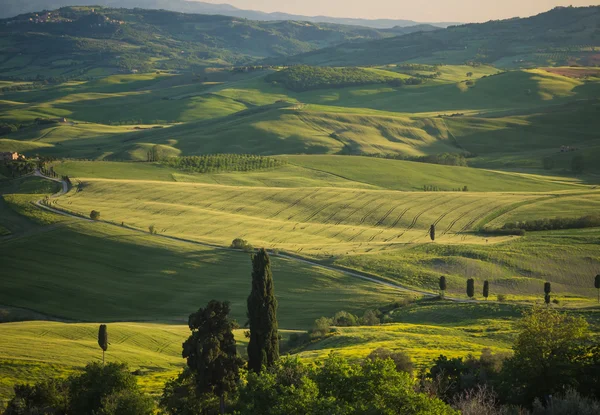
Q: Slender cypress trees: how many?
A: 8